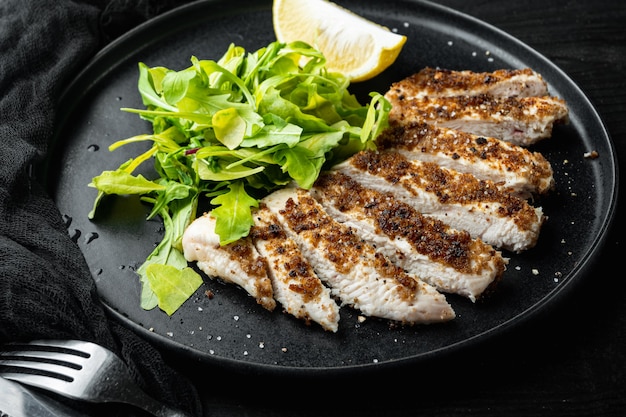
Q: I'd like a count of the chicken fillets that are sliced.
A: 8